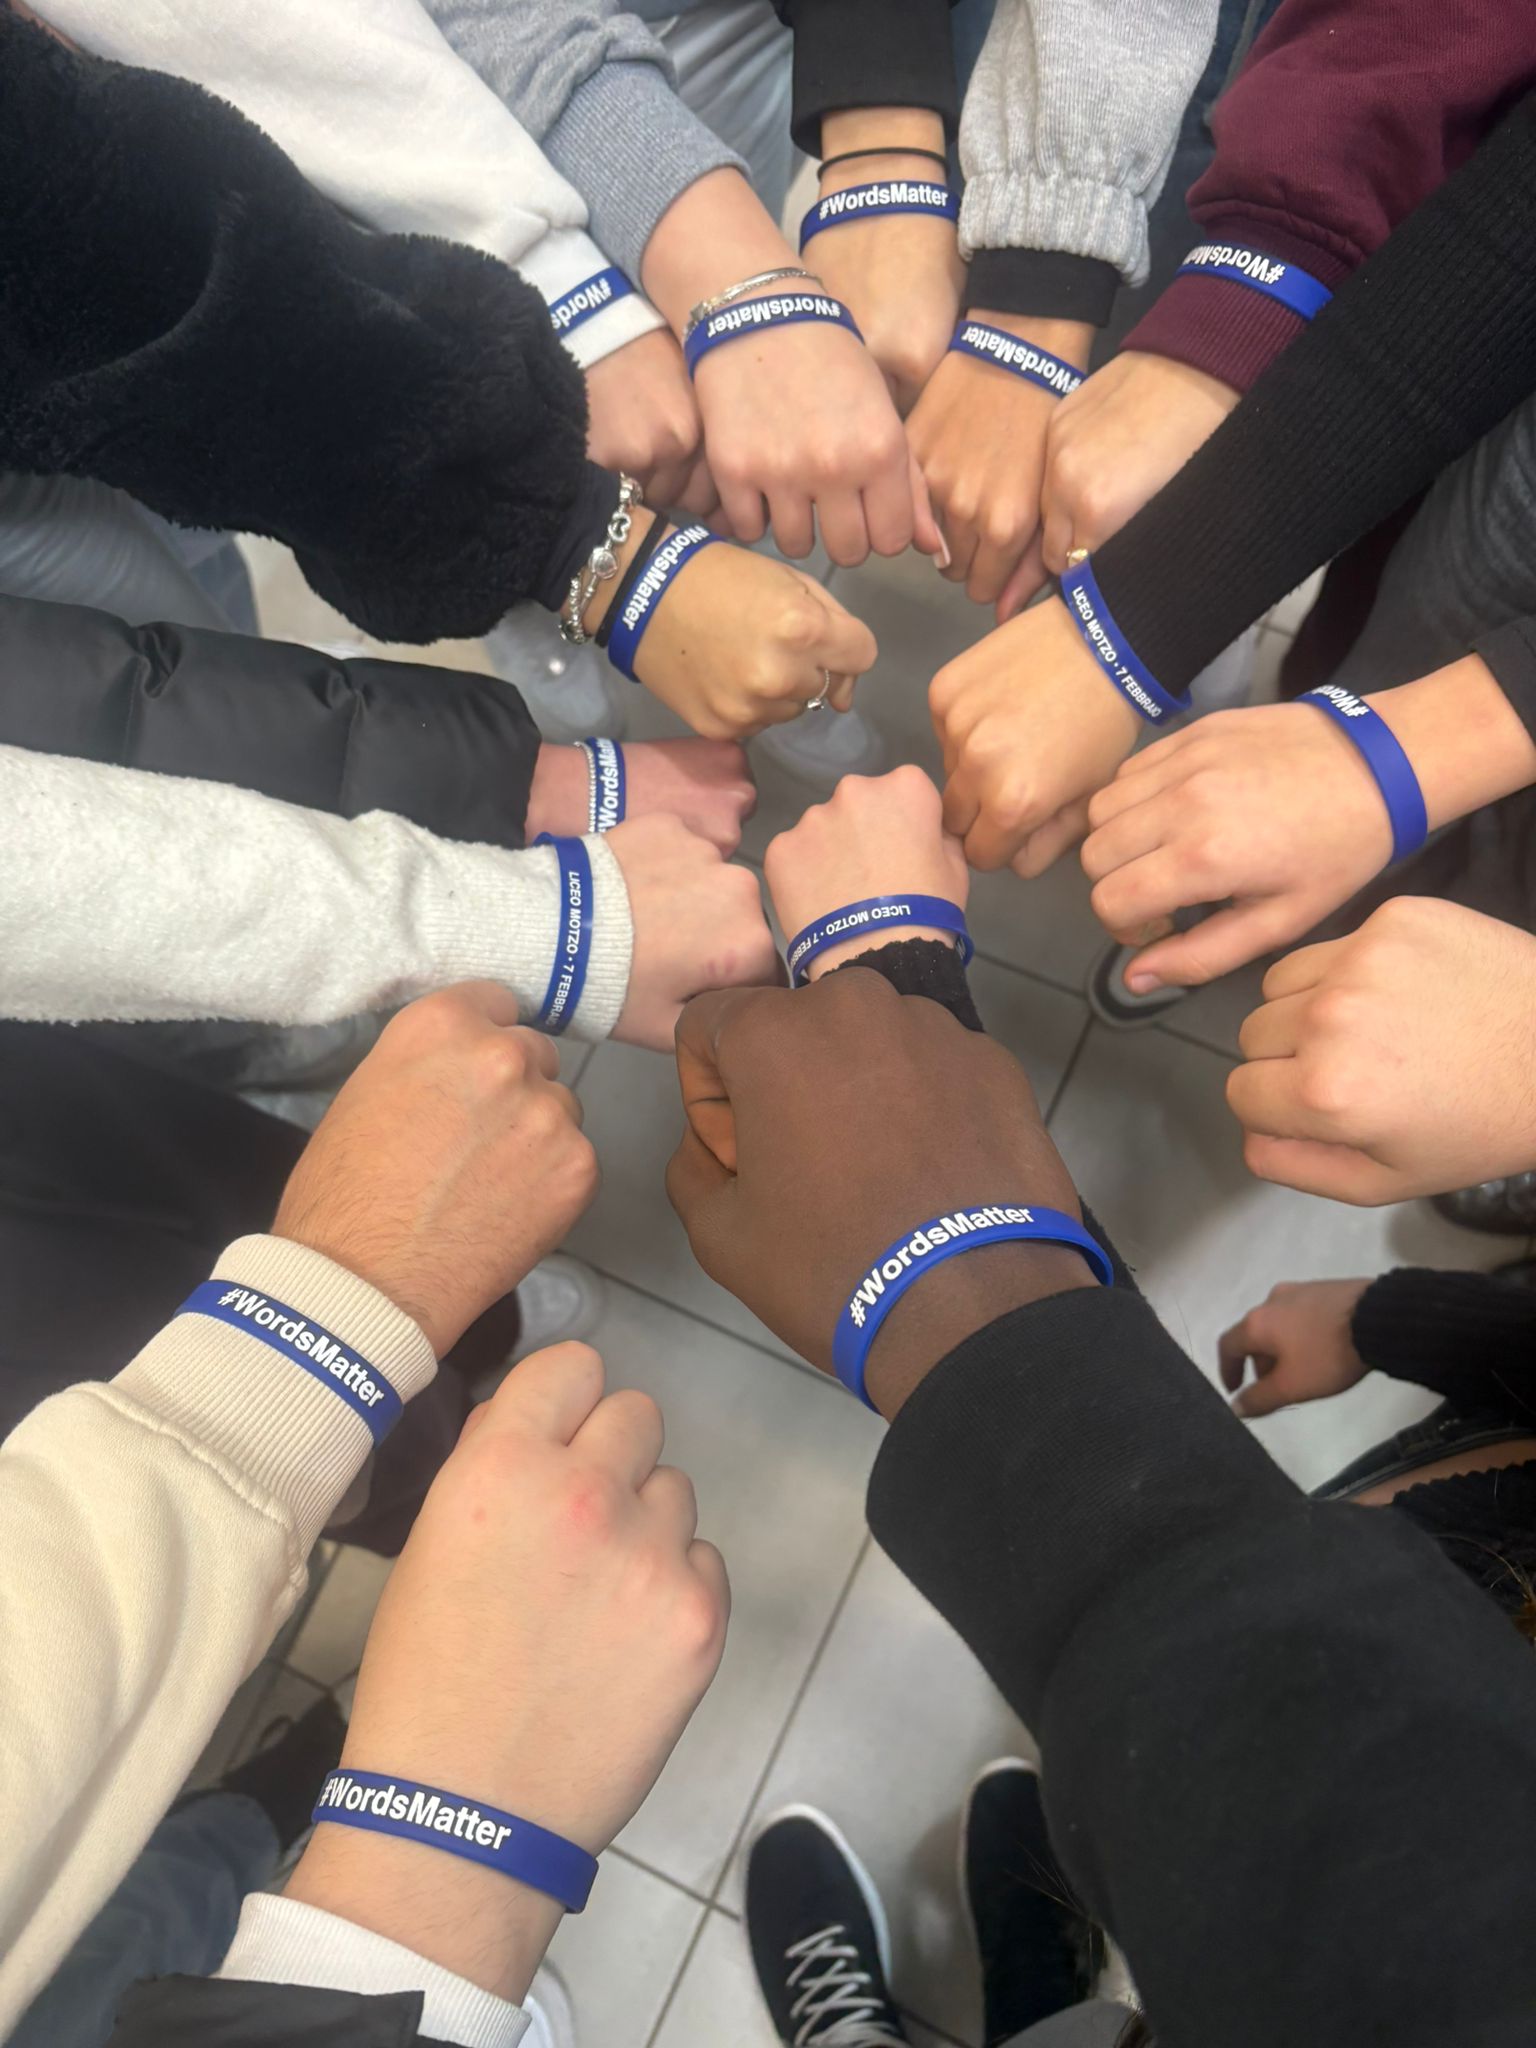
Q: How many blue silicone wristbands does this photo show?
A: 14